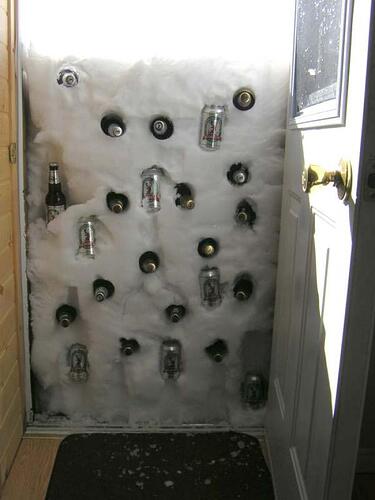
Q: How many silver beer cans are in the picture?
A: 7